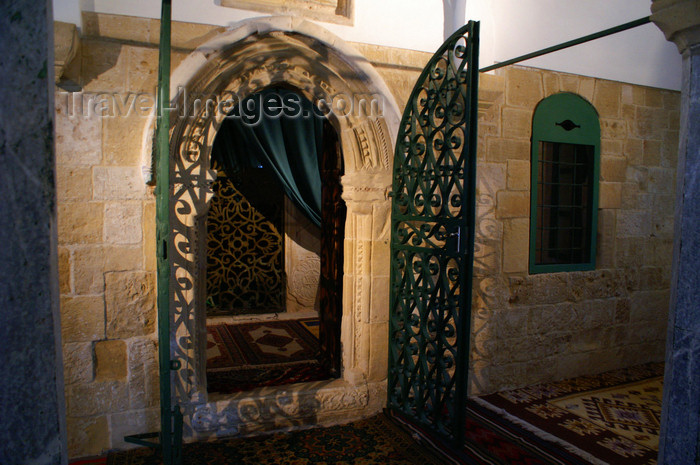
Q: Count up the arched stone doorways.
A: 1